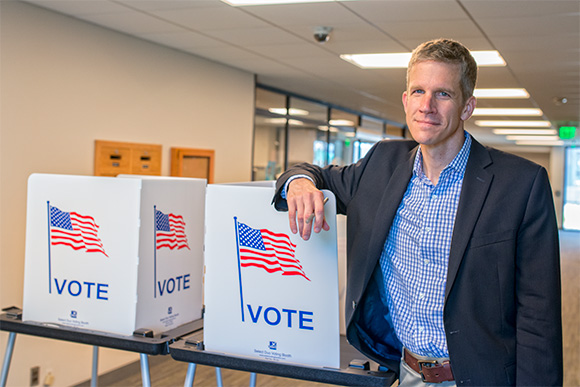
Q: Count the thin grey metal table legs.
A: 6